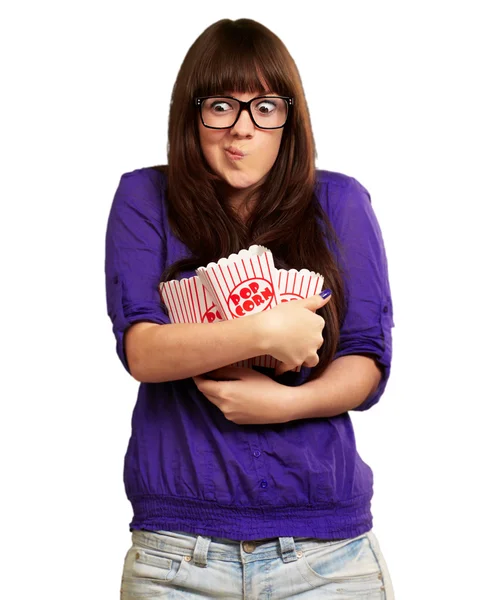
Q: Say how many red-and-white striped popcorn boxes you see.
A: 3